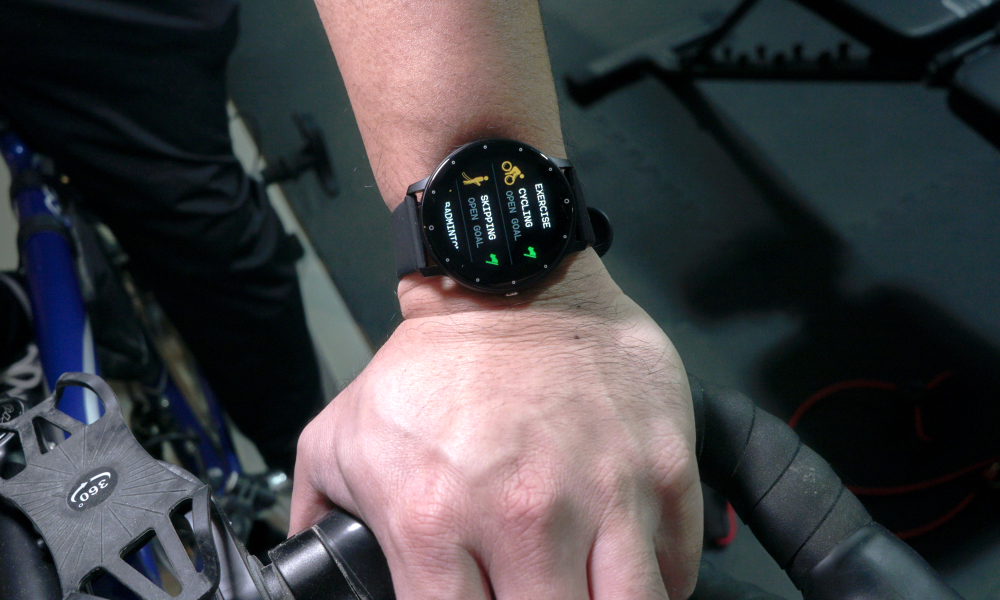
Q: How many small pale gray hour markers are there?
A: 12